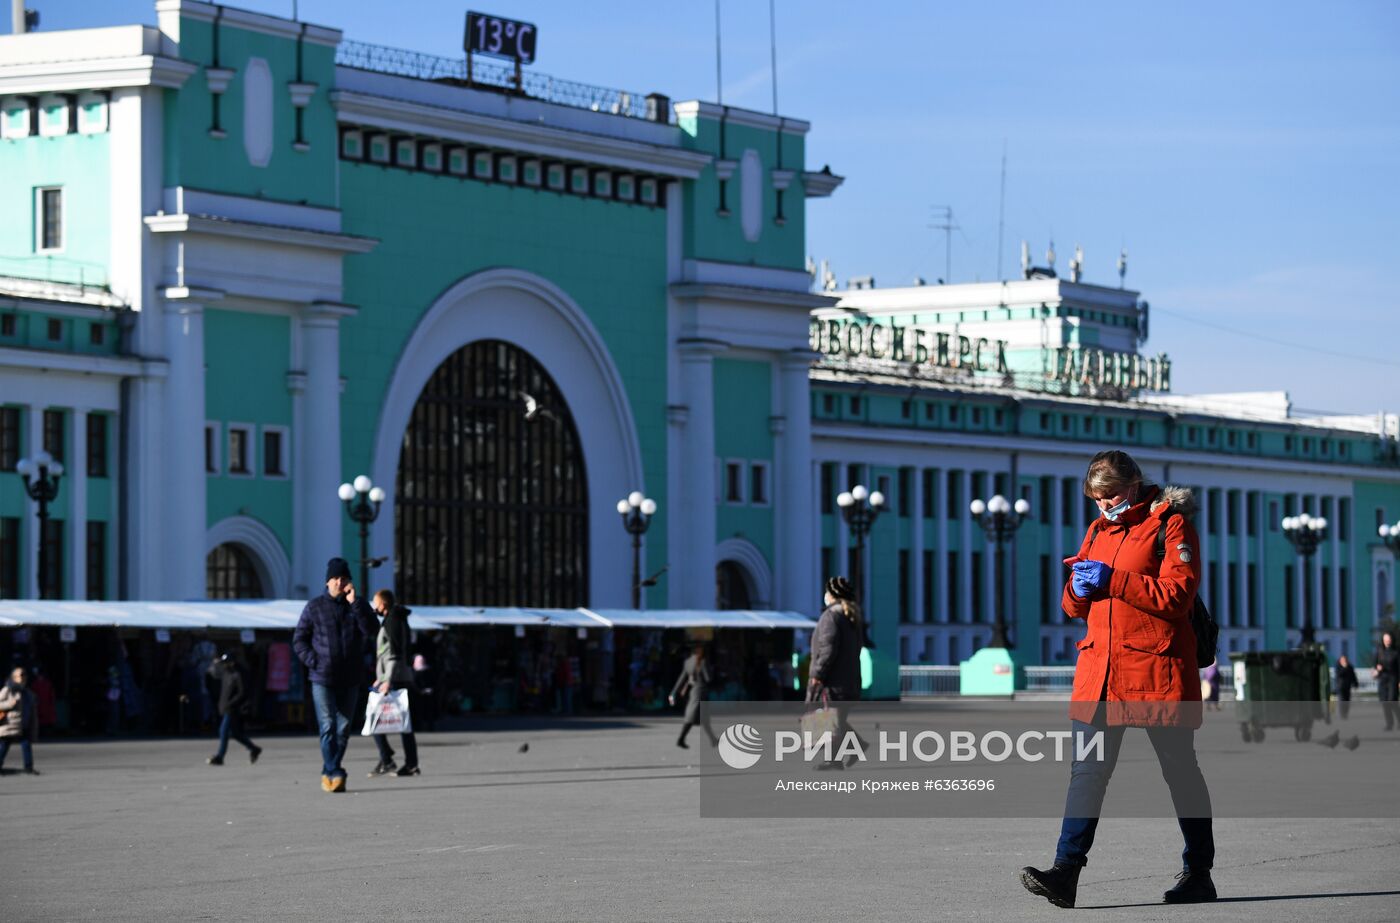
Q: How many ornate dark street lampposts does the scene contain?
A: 7